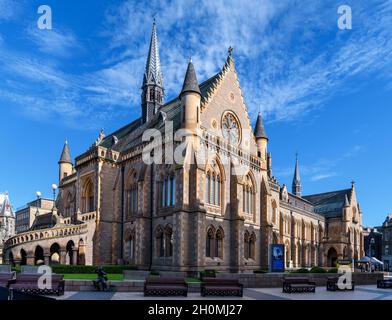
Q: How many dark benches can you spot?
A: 7